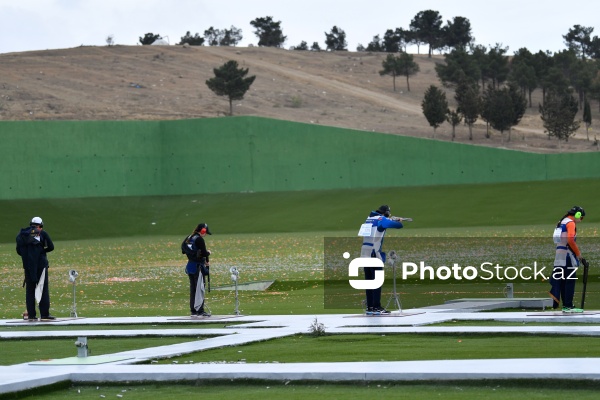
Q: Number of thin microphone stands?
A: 3